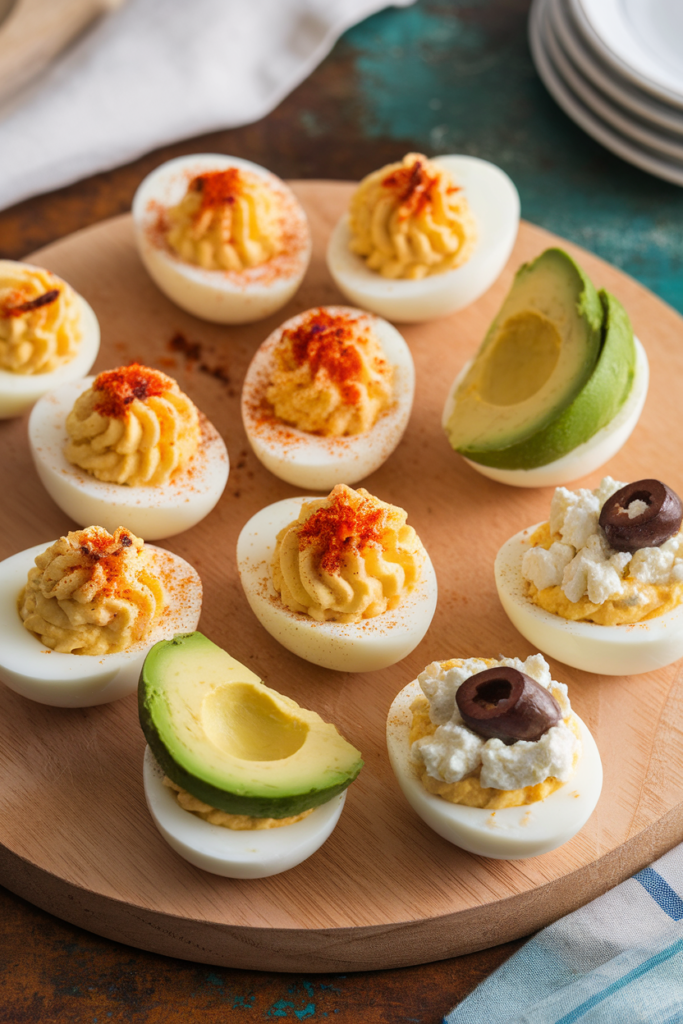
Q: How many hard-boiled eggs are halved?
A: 11